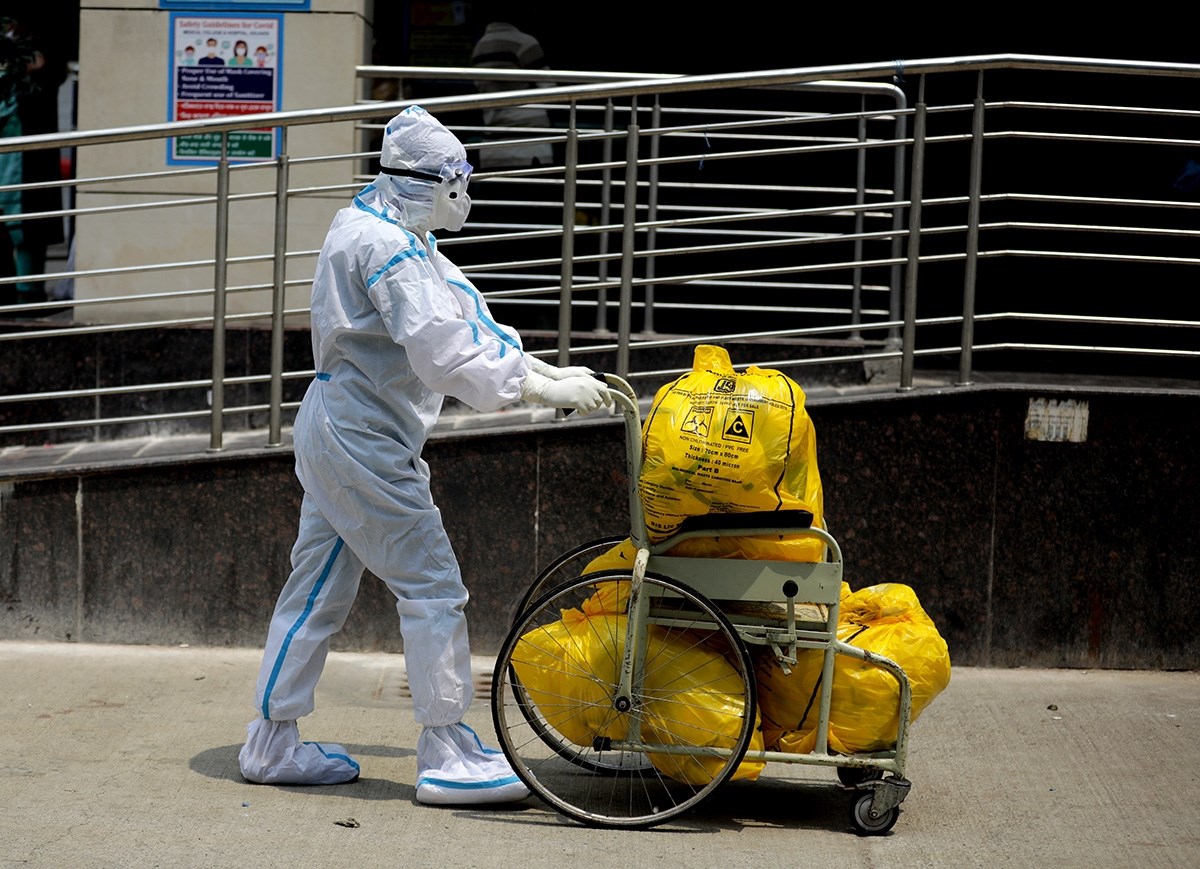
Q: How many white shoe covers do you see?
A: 2